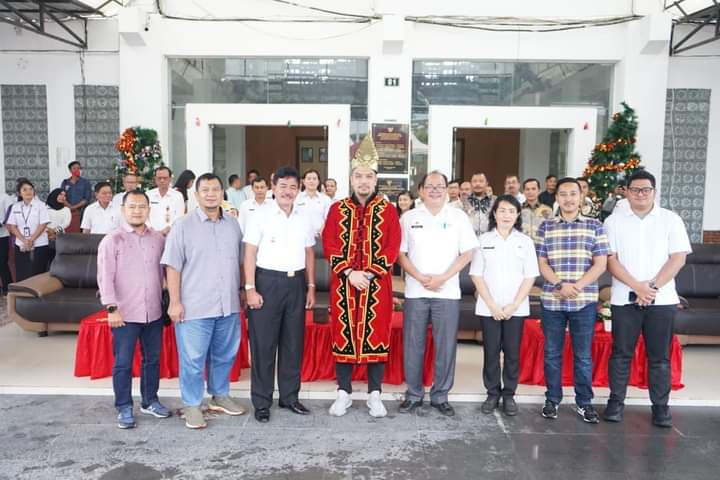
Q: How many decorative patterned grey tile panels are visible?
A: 3